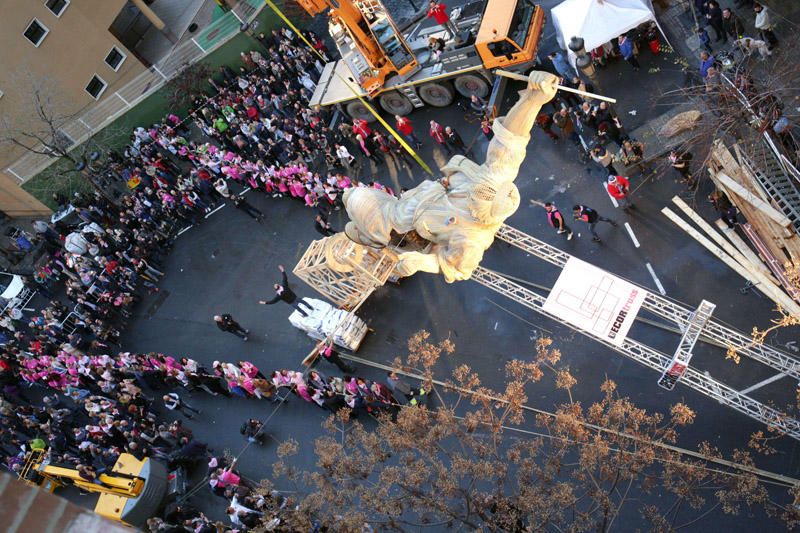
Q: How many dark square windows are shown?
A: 4